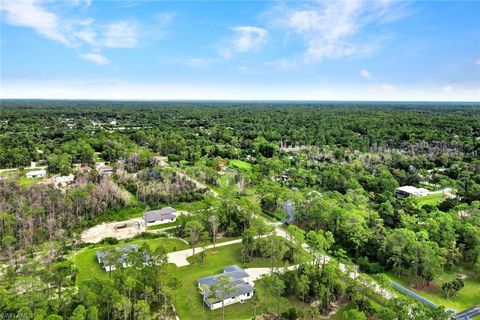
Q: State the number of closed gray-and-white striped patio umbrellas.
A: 0